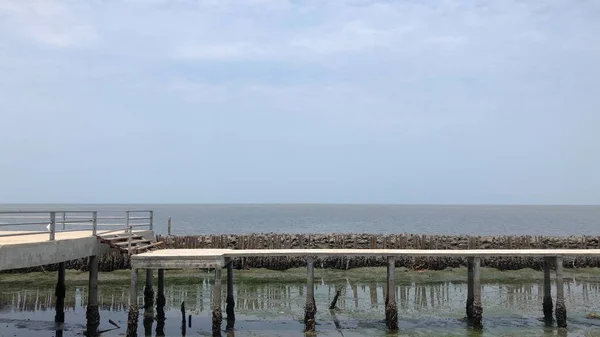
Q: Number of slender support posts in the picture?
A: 13